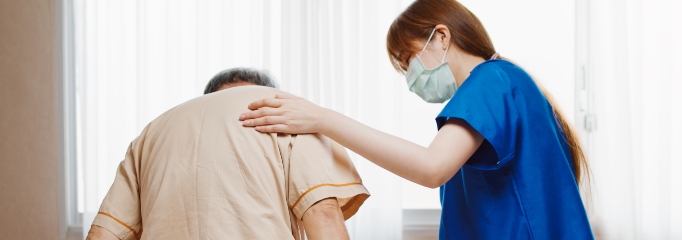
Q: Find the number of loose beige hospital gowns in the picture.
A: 1